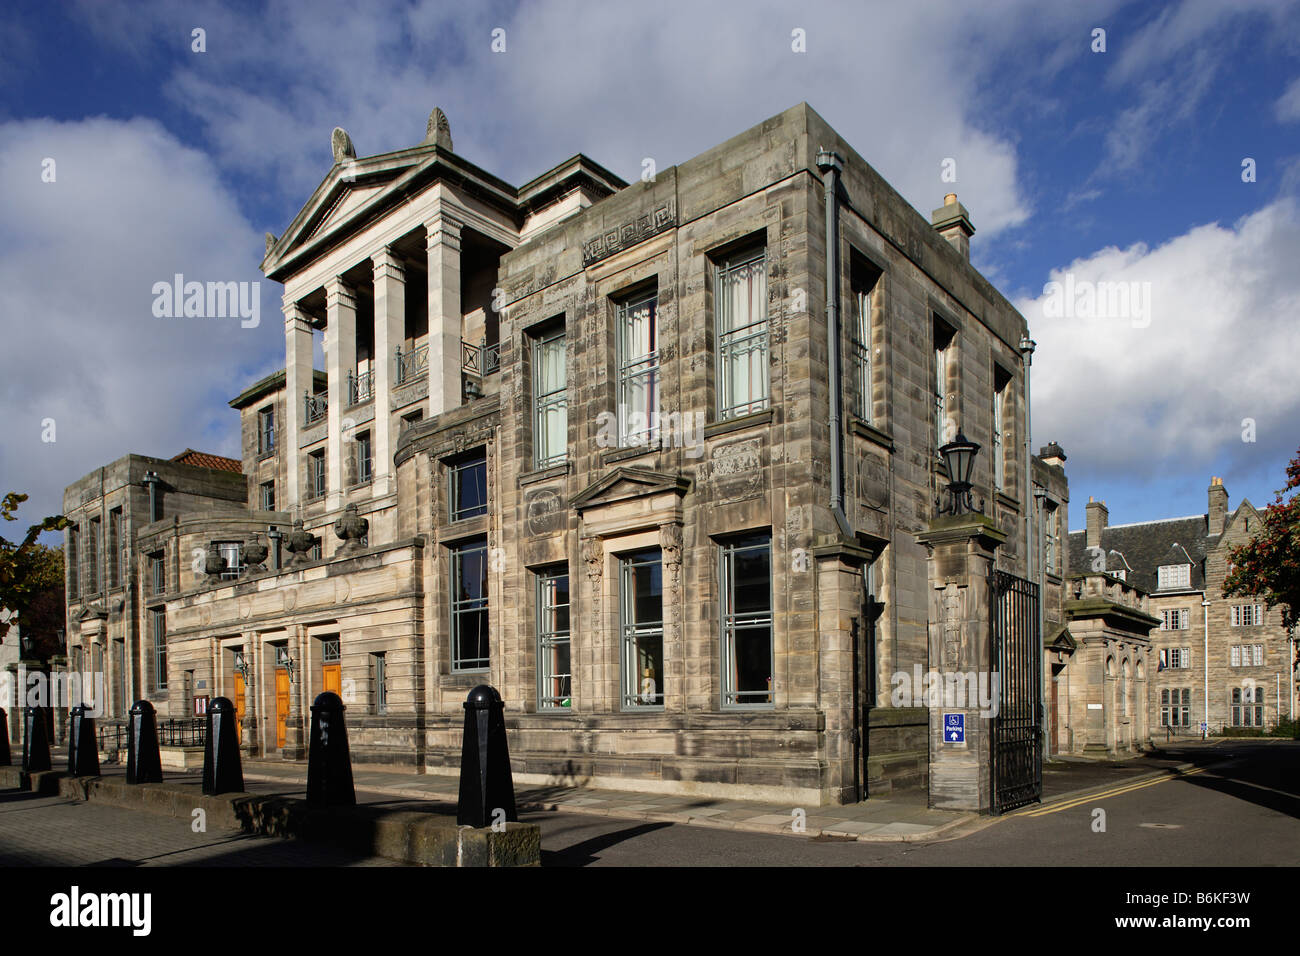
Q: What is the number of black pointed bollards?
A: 7